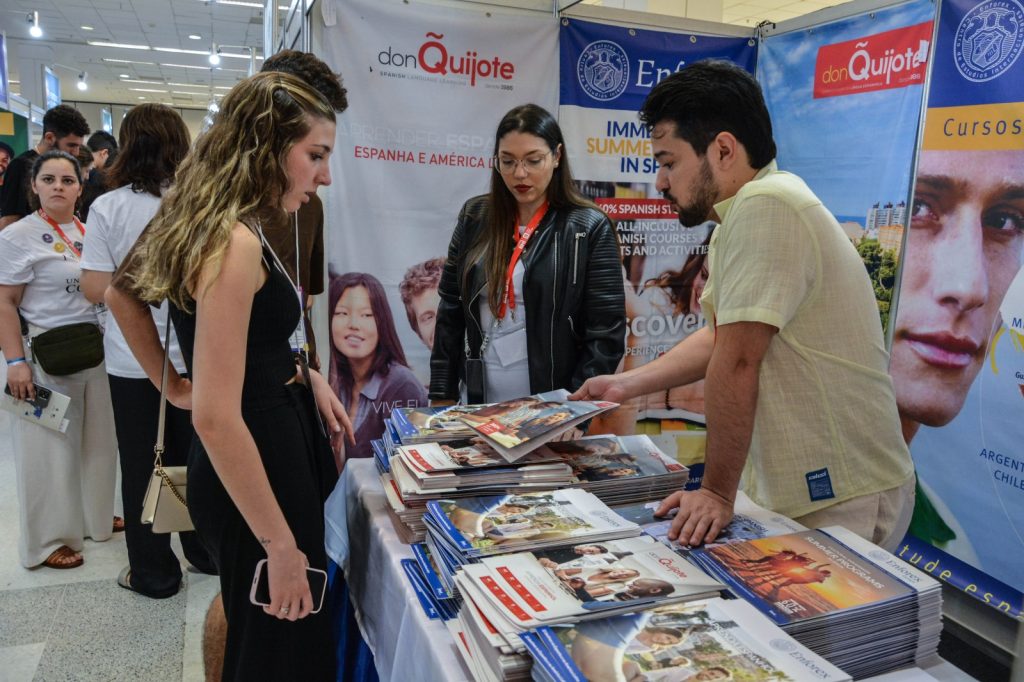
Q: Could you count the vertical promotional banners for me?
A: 4